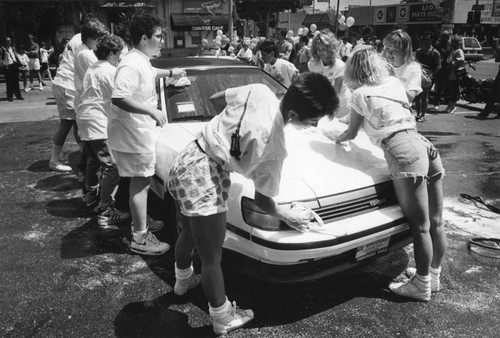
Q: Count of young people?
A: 9